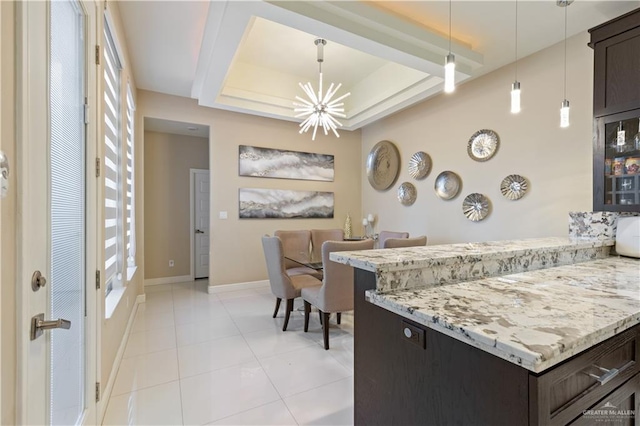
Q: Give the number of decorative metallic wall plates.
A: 7